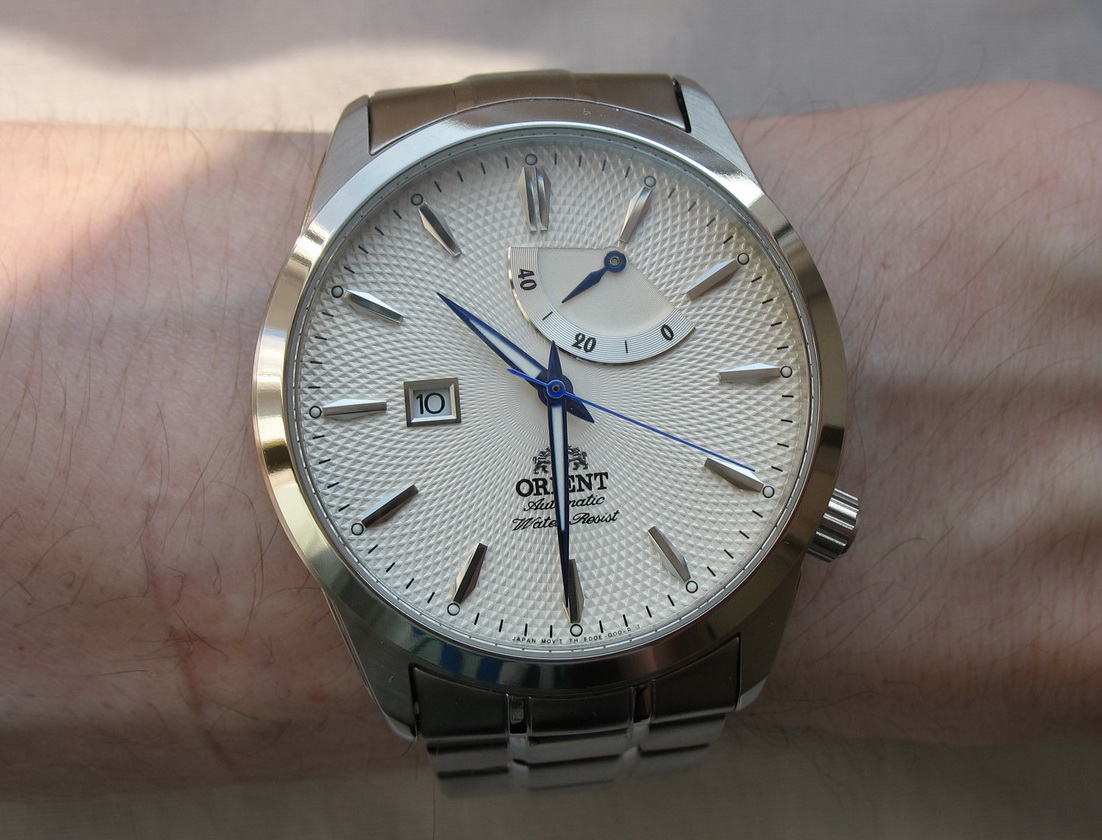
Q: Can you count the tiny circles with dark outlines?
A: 12